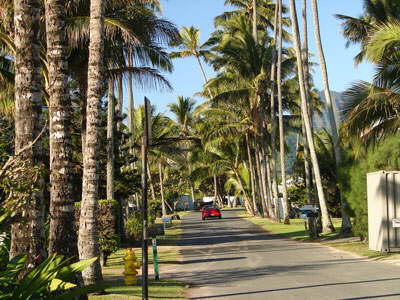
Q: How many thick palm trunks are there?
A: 3